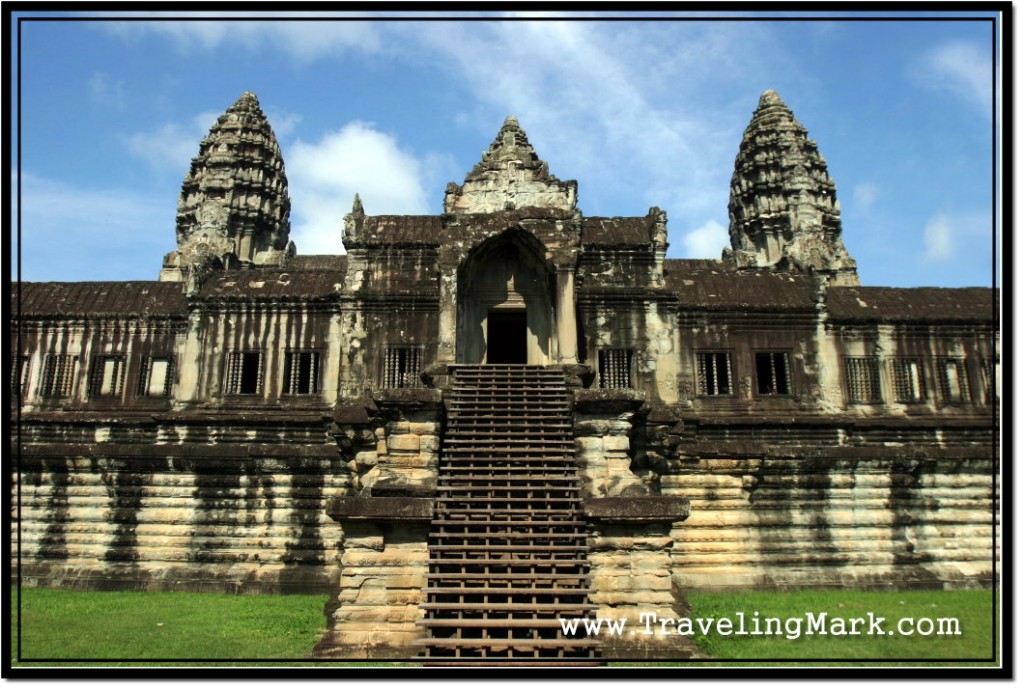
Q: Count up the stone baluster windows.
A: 14